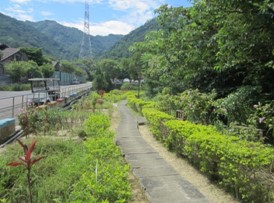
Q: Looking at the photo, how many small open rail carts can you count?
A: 1